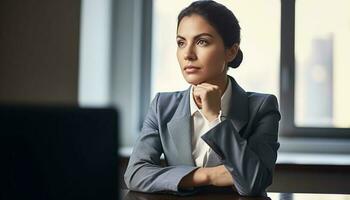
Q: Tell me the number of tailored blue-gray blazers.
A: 1